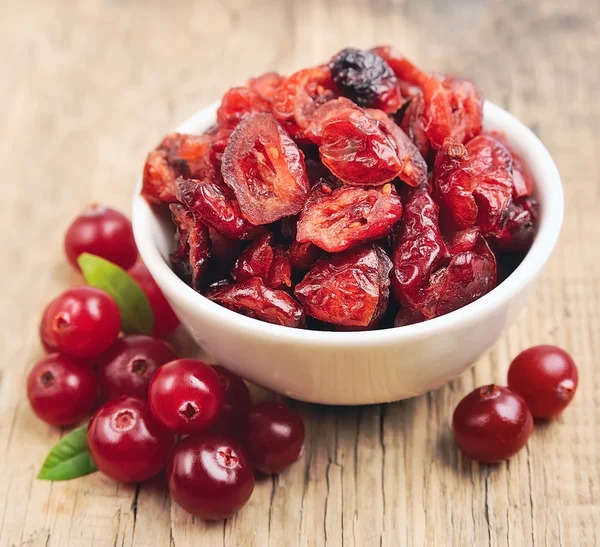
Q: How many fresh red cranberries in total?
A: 12